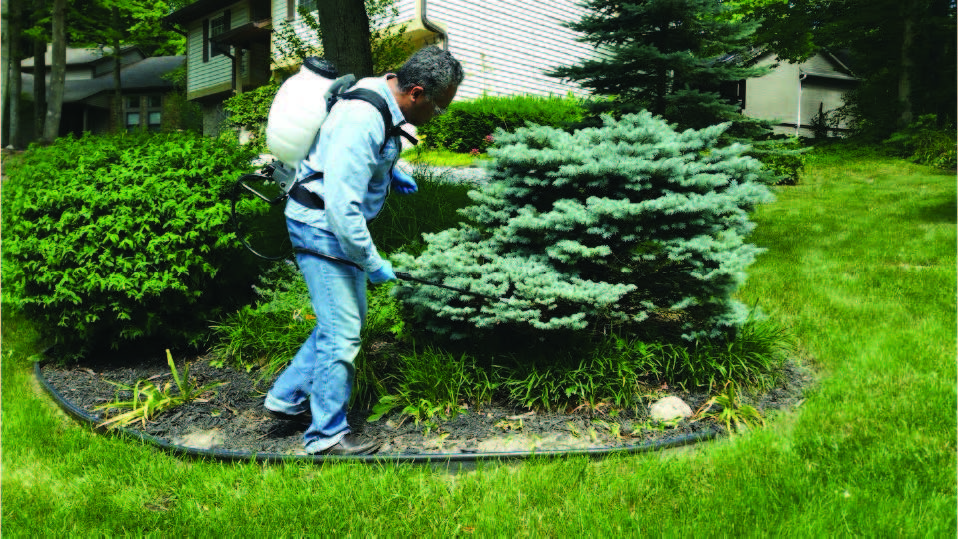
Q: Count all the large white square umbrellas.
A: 0